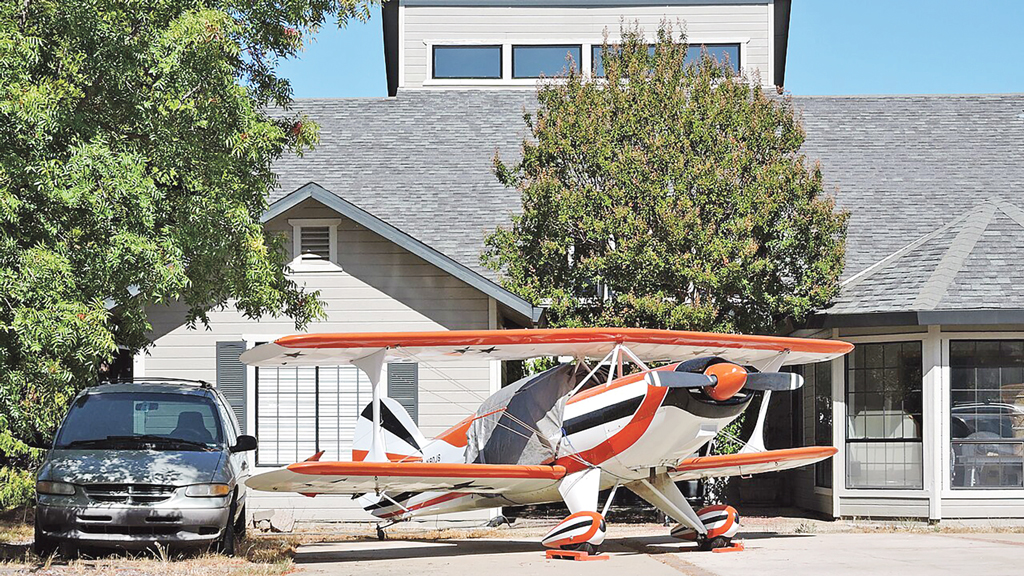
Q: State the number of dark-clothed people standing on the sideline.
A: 0